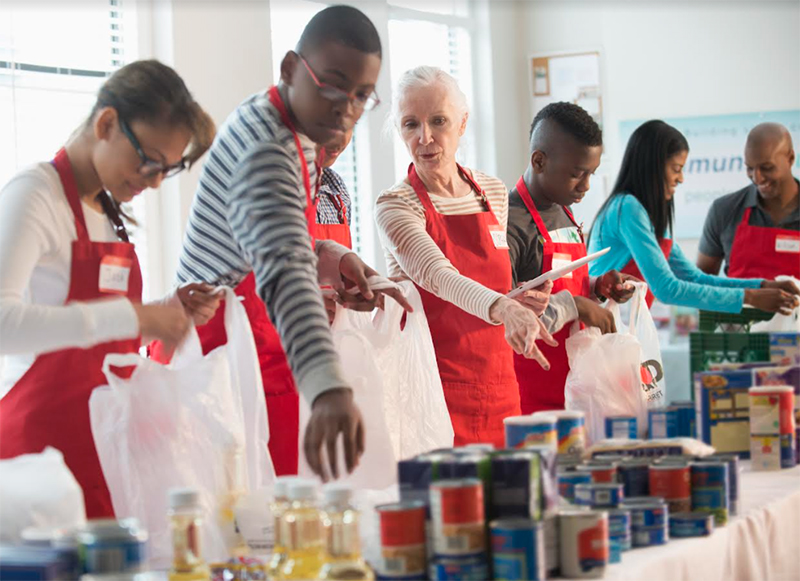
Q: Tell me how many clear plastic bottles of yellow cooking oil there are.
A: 4